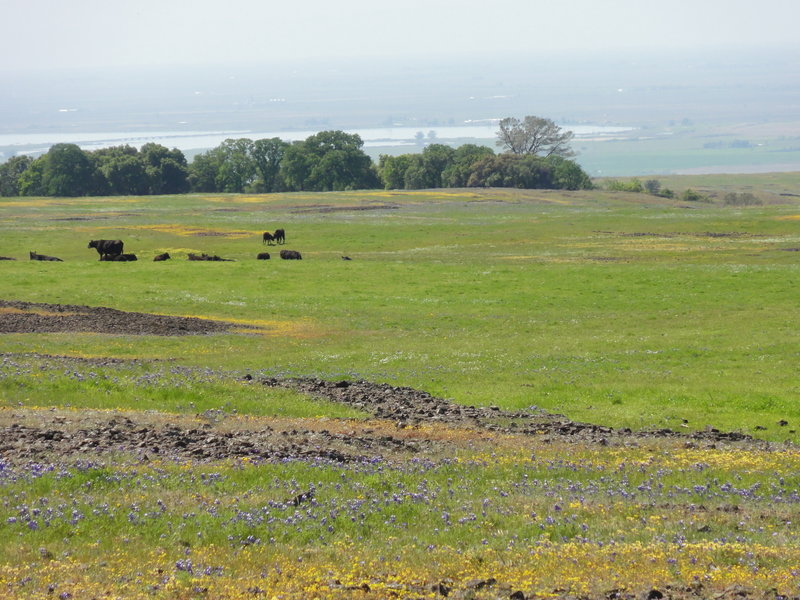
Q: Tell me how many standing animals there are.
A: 3